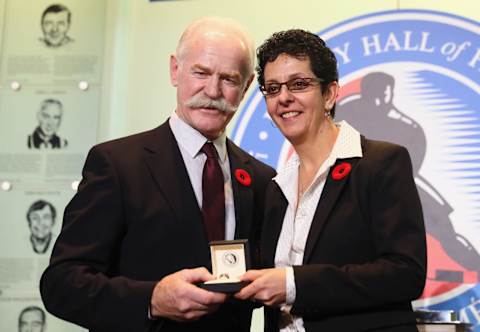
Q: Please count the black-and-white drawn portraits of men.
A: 4